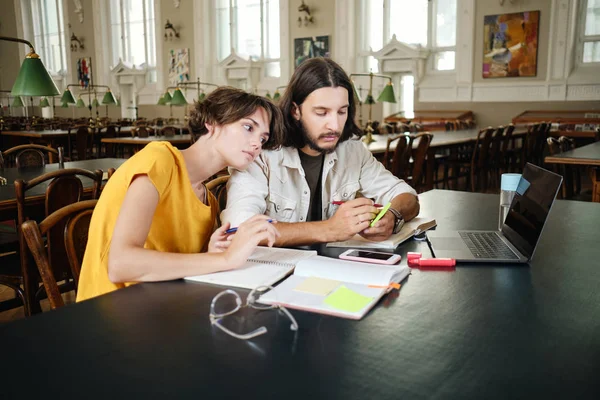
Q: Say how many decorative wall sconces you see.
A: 3